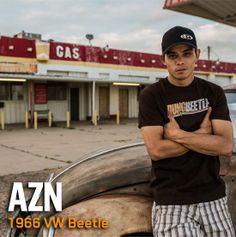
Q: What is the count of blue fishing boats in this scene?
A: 0